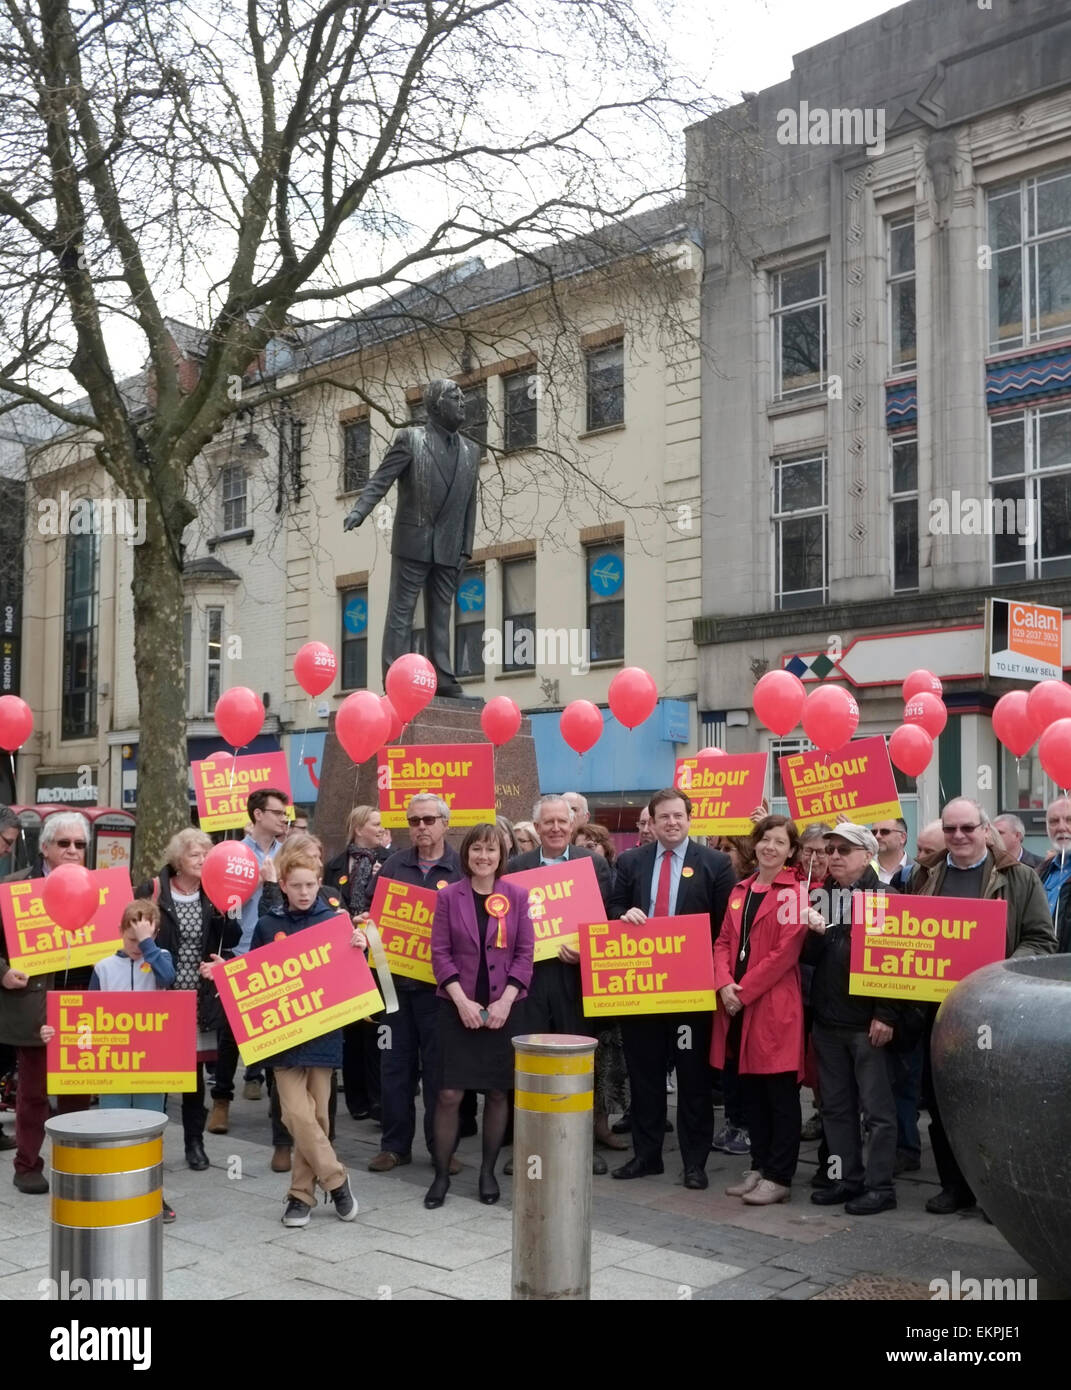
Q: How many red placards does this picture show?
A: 11